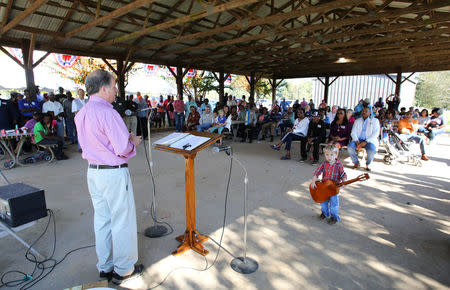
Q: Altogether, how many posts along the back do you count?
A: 8